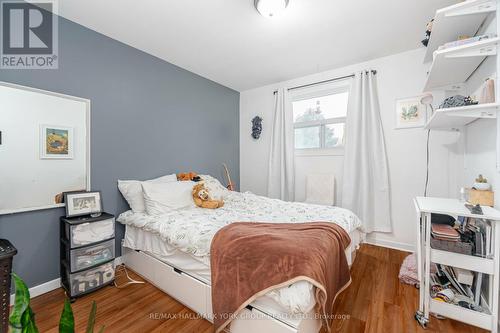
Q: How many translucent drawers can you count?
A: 3